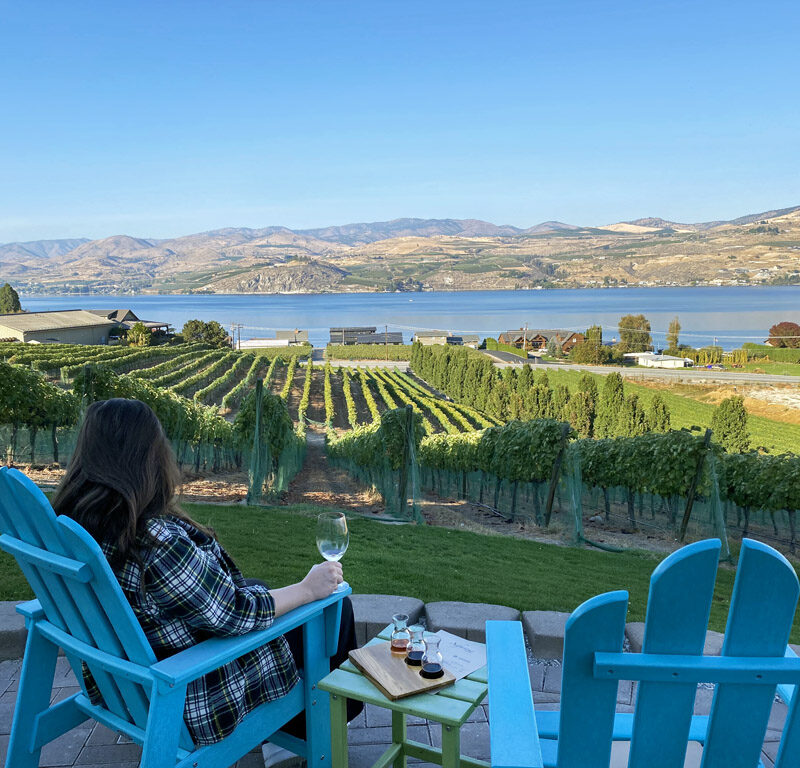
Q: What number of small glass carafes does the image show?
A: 3